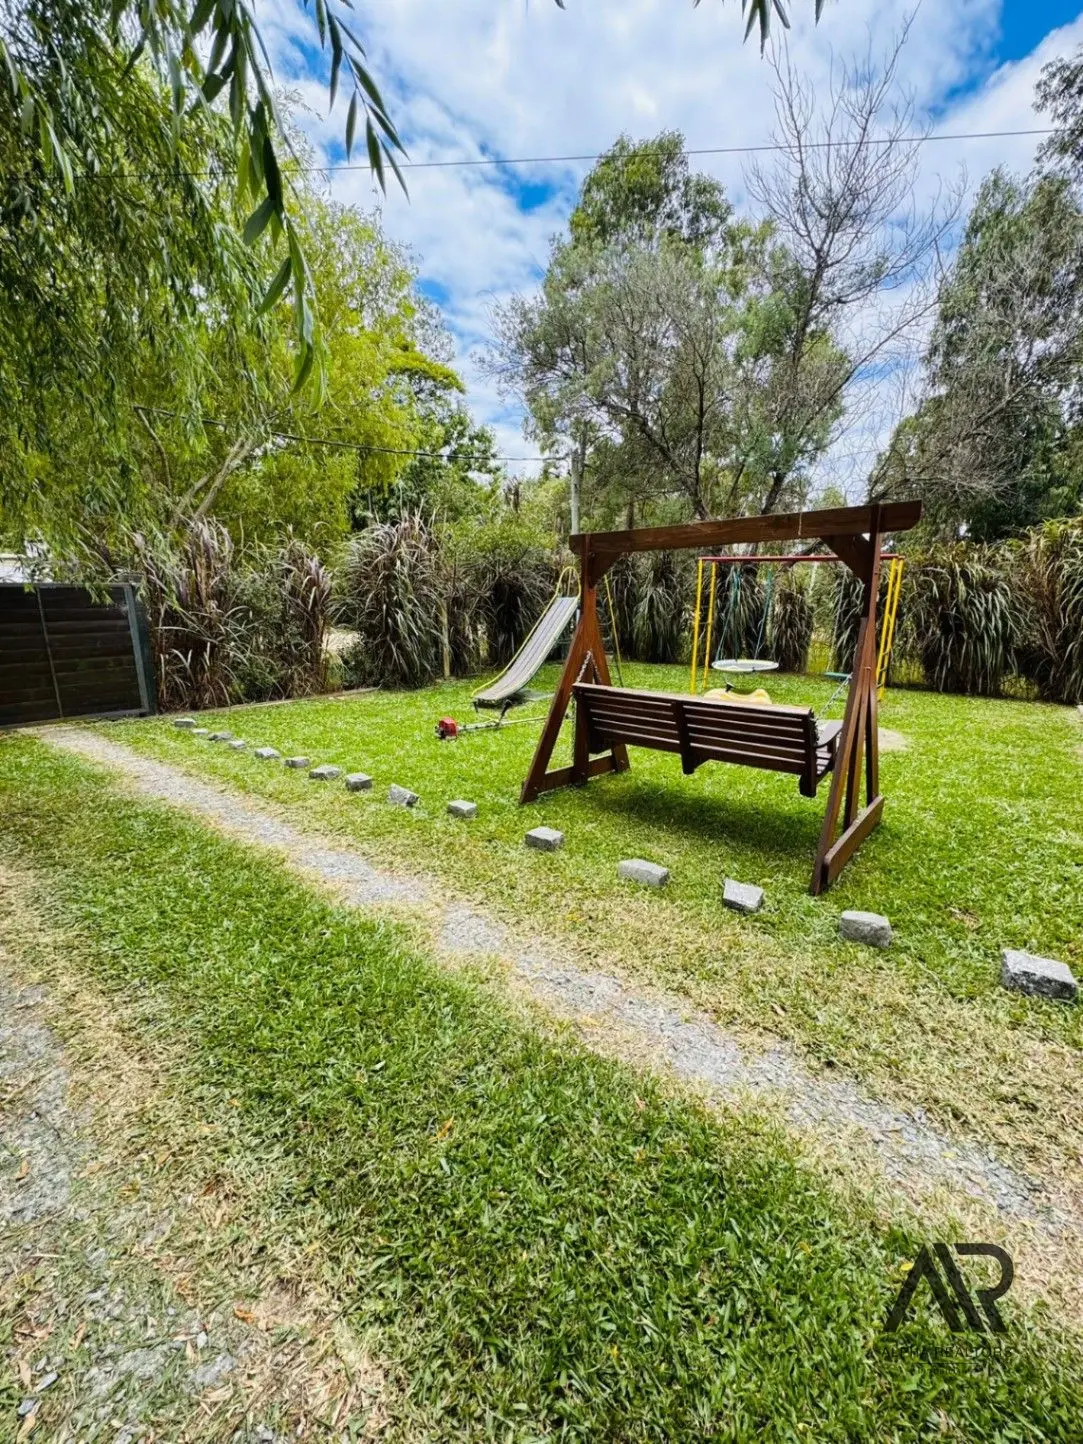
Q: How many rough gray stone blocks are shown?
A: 15